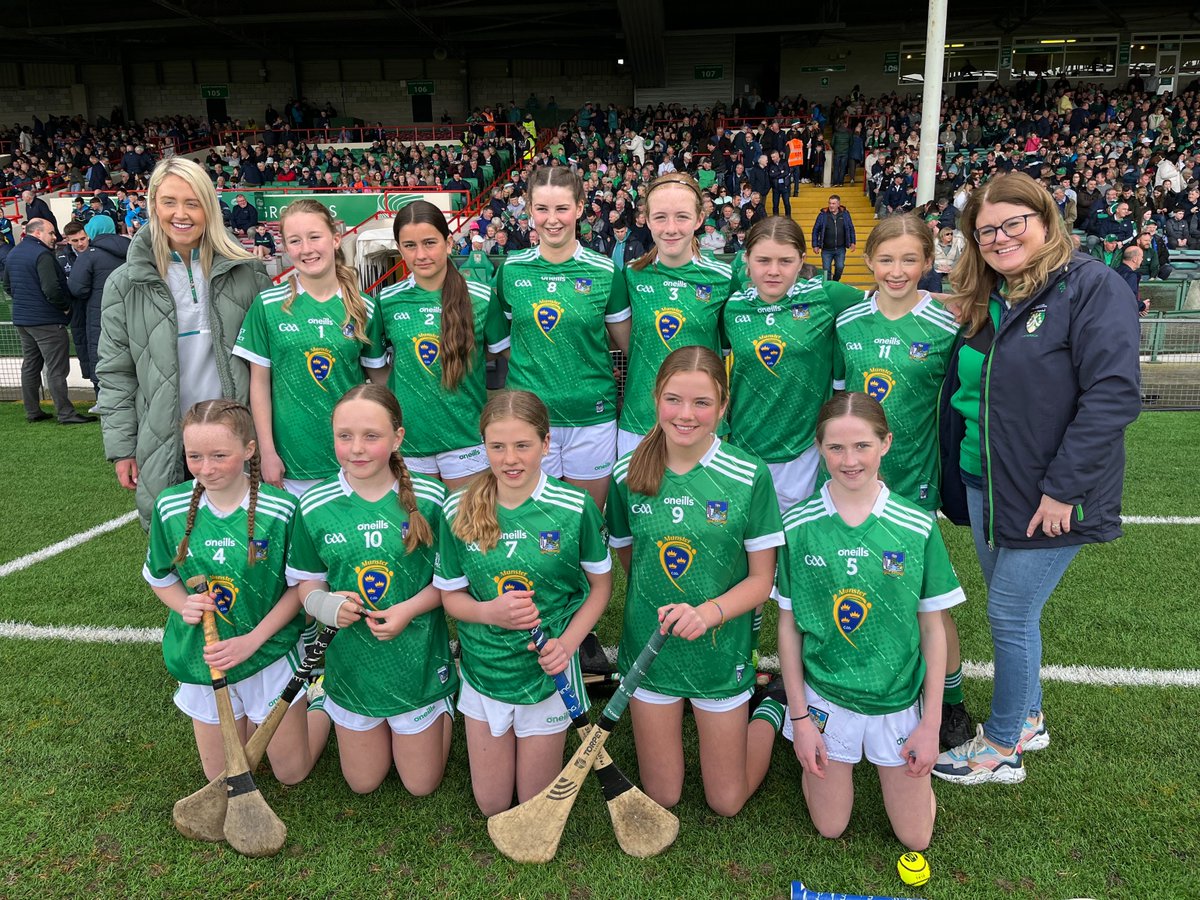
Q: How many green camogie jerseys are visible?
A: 11